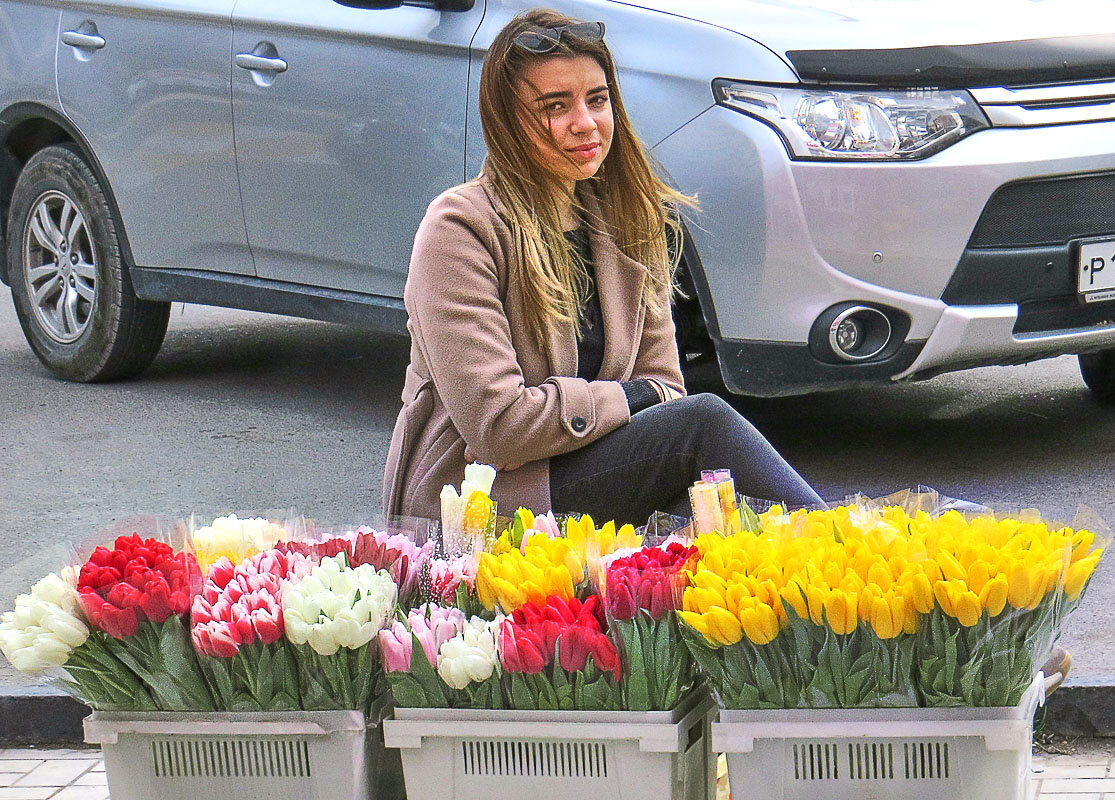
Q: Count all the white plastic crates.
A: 3